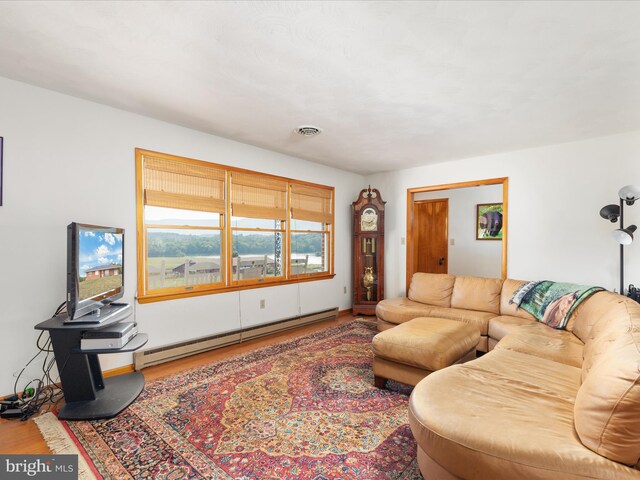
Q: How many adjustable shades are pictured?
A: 3